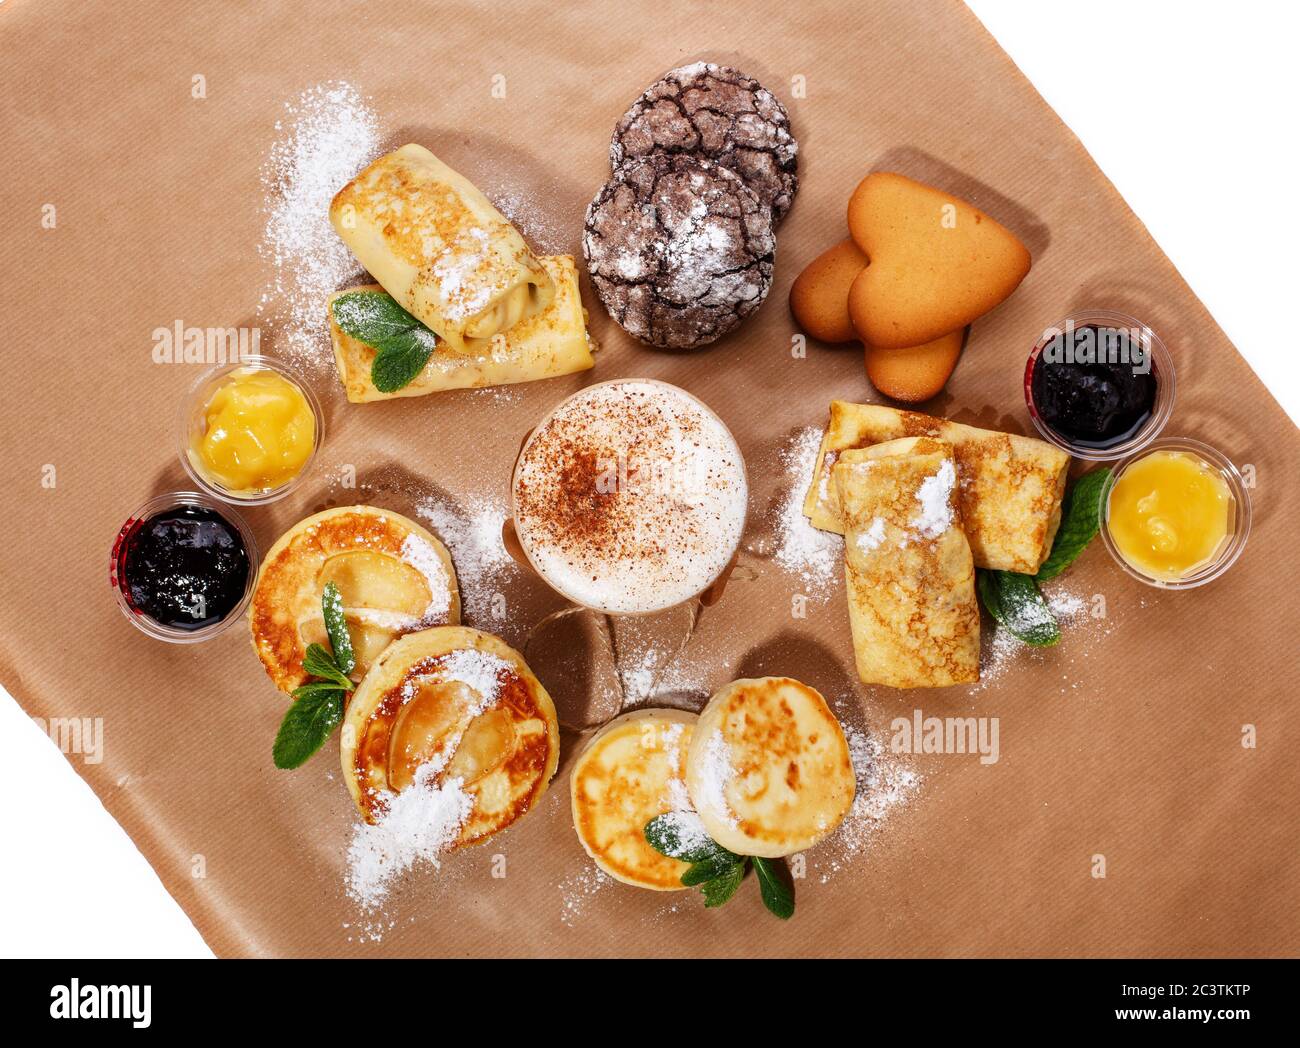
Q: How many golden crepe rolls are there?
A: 4